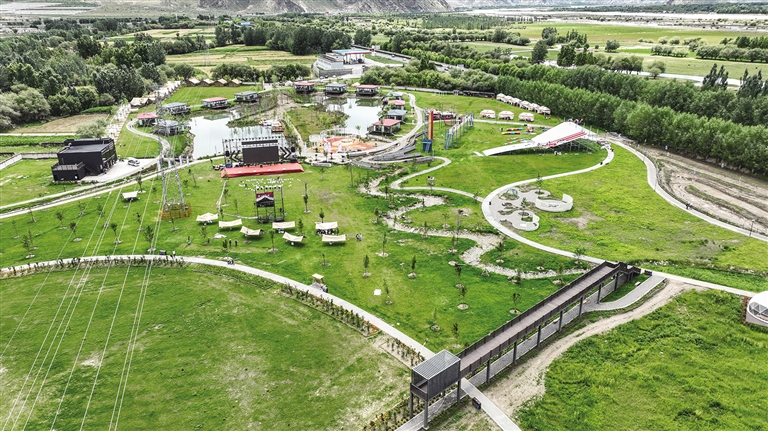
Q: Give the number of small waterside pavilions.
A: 12